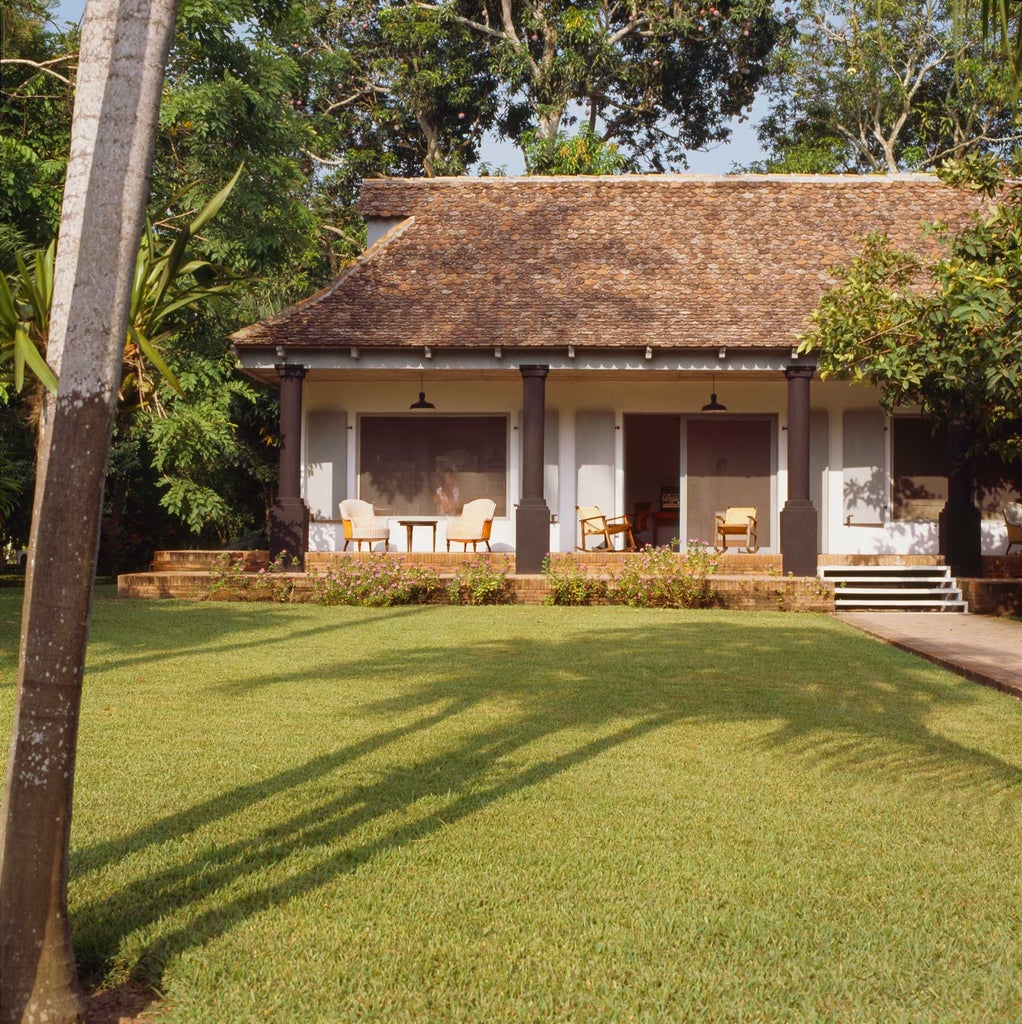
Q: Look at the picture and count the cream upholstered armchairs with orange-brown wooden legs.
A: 2